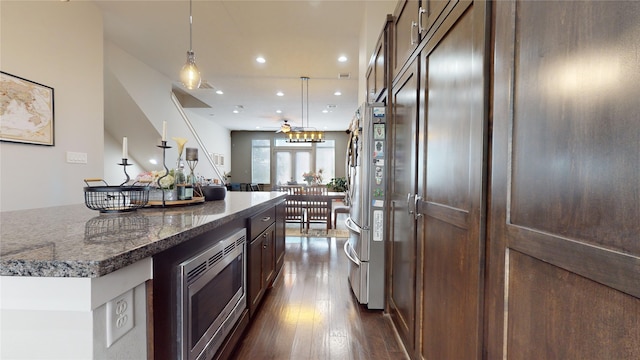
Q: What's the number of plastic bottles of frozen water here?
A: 0